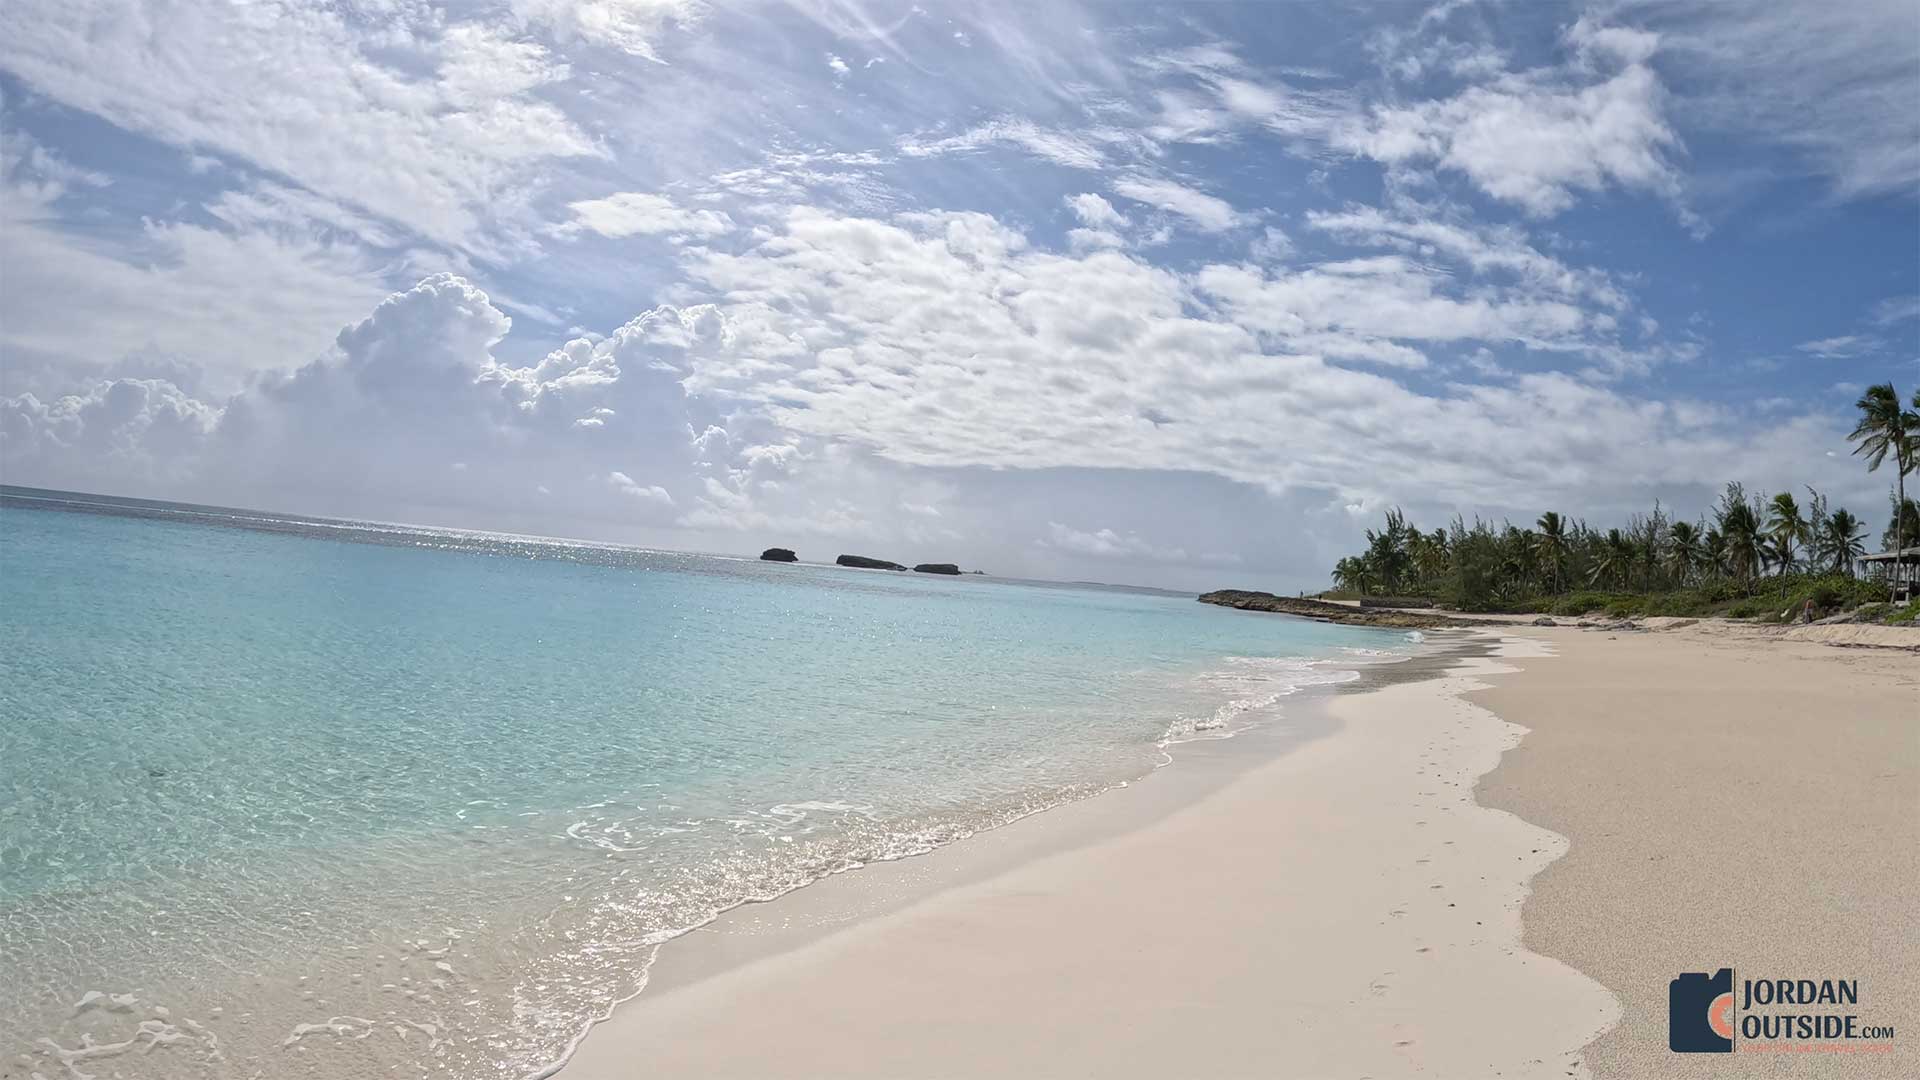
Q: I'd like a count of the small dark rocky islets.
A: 3